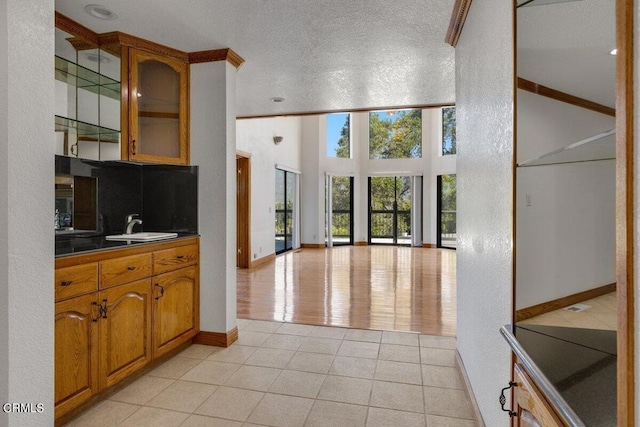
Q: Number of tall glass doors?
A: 4